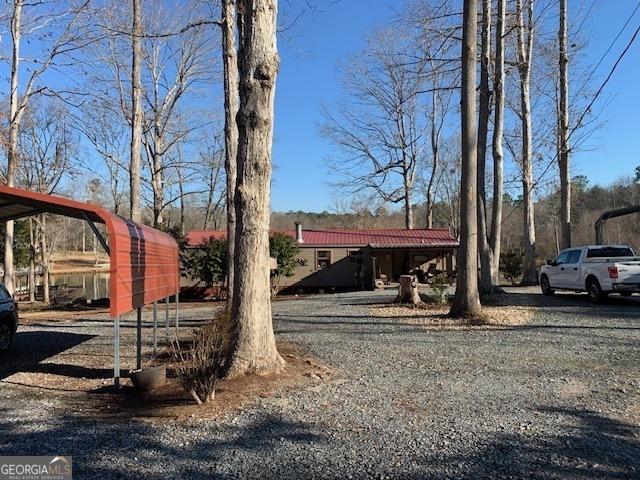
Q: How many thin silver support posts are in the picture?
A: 5